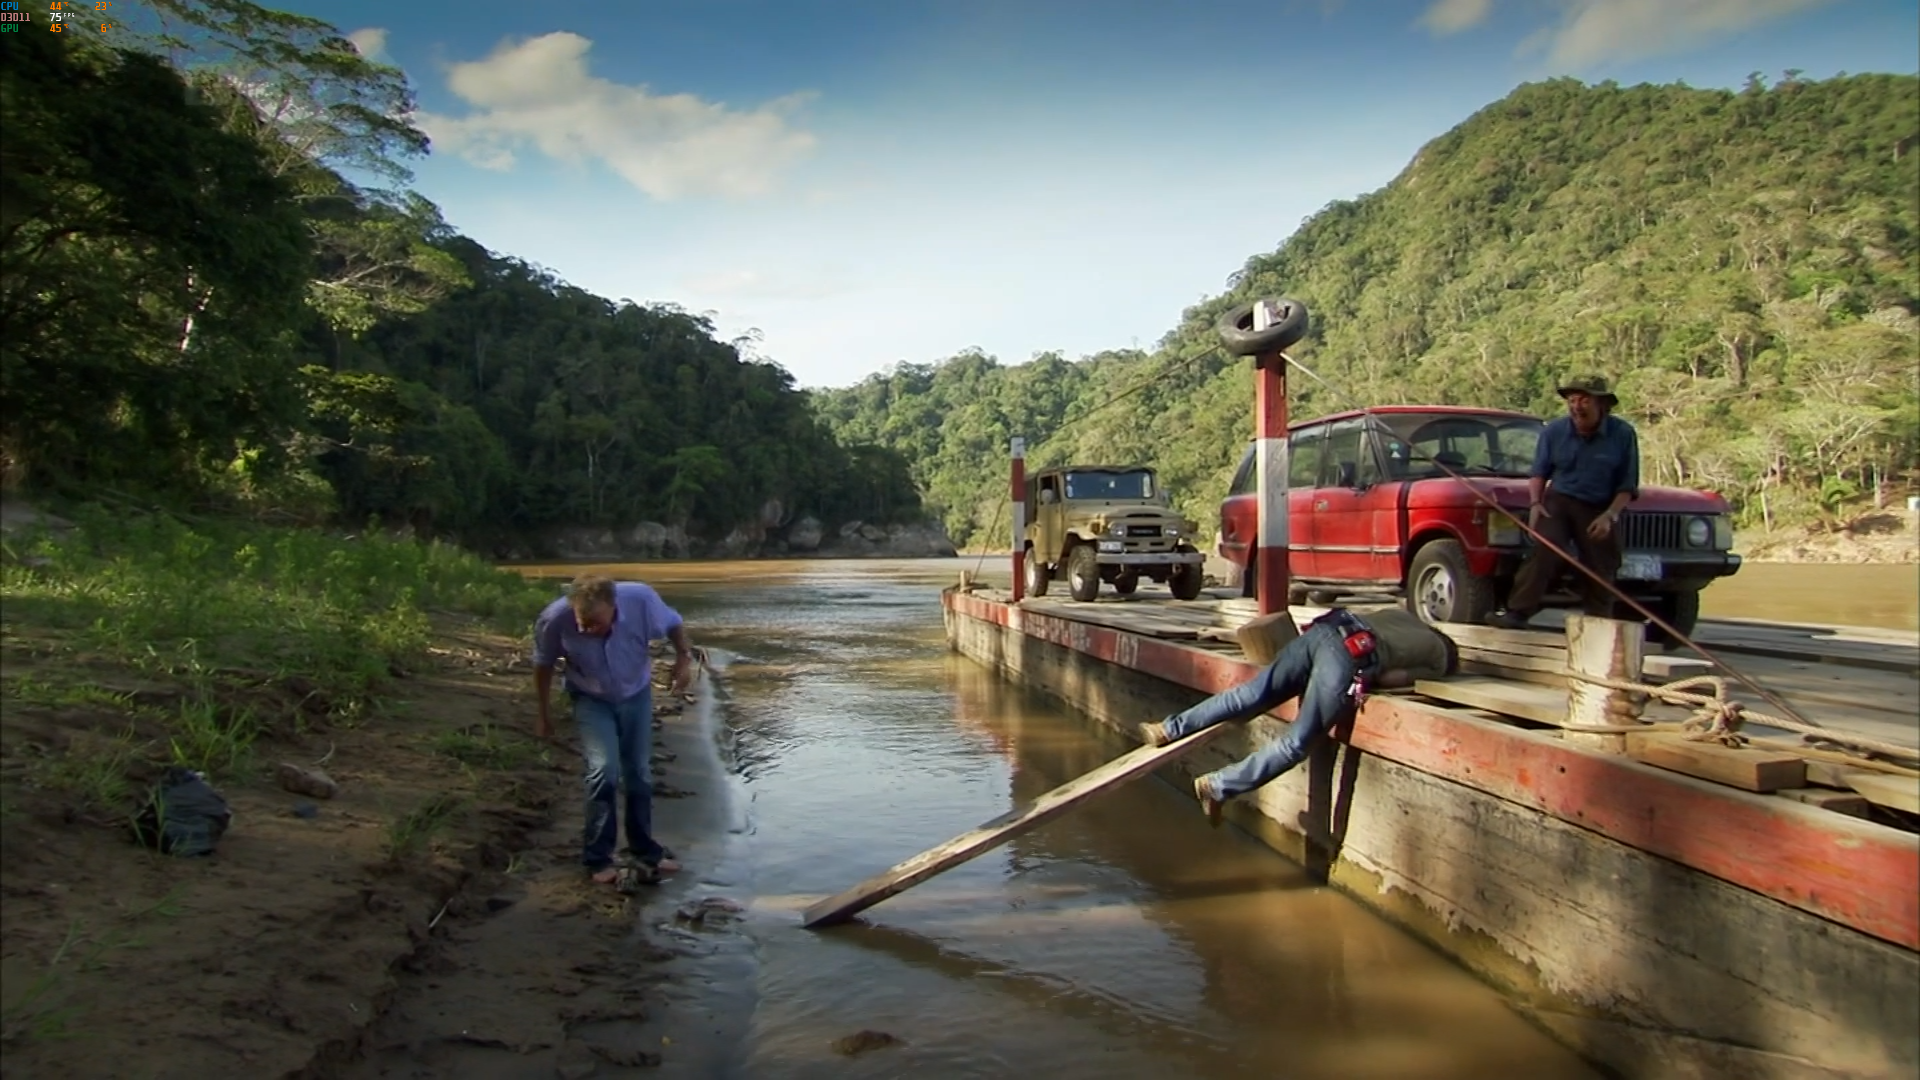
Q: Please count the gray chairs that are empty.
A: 0